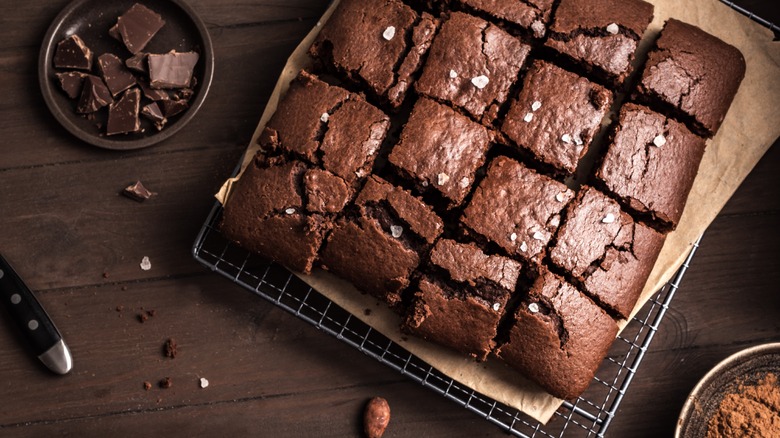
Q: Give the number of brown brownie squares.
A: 15